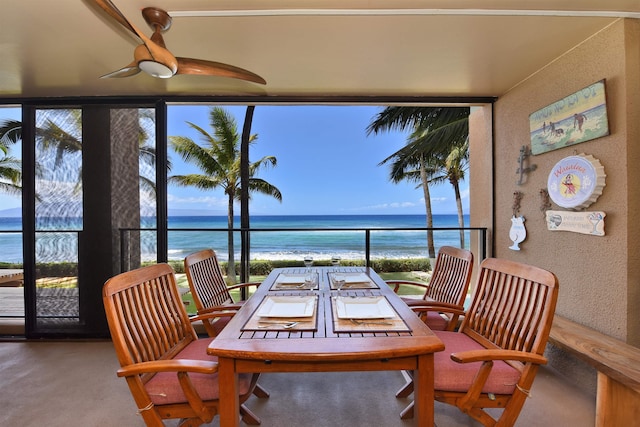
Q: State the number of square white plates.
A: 4